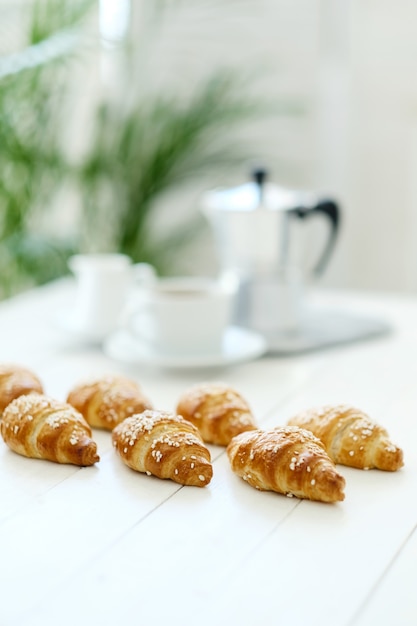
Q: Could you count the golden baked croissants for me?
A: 7